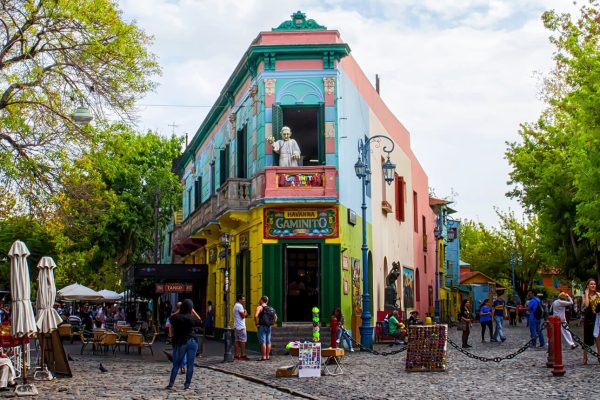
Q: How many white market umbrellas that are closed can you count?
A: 2